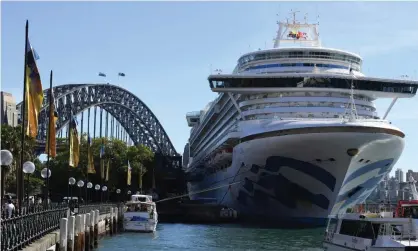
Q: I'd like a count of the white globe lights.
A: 10